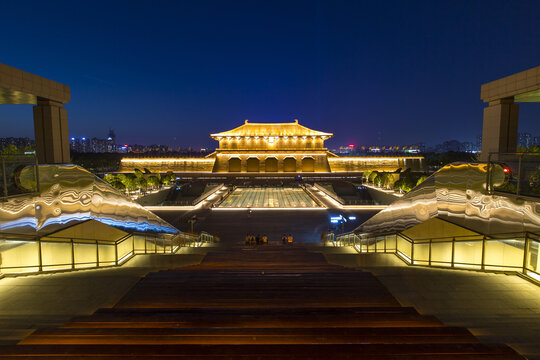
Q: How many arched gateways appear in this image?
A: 5